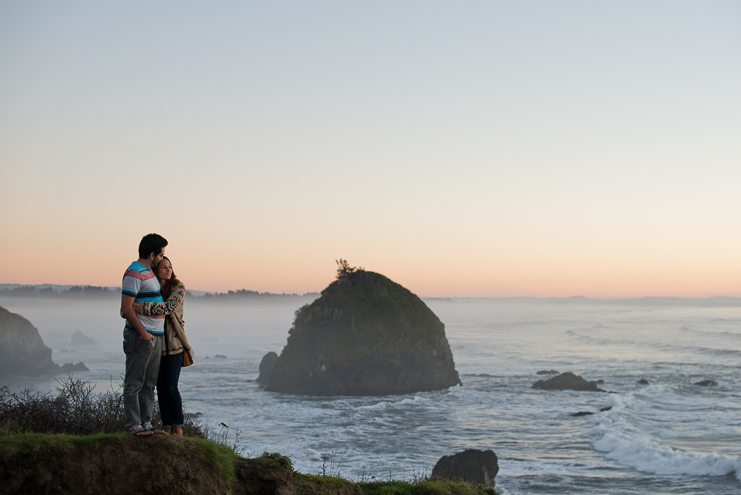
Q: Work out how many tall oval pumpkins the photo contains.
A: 0